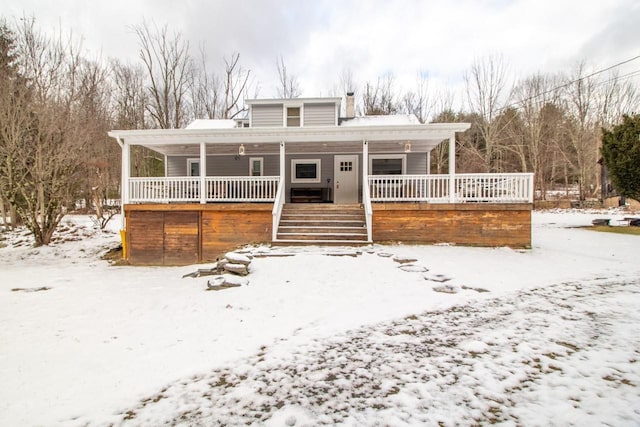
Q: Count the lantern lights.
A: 2